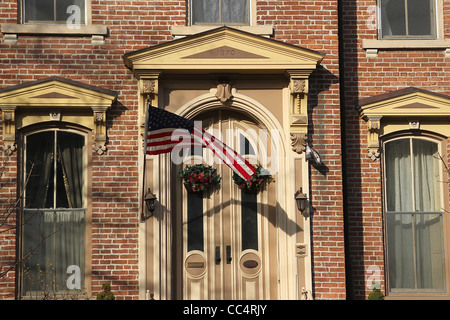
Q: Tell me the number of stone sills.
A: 3